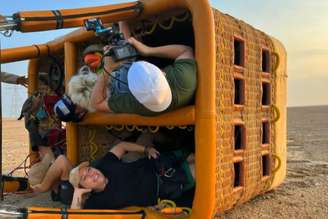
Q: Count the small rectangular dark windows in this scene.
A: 8